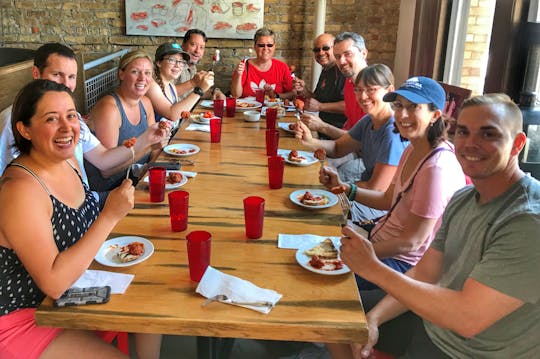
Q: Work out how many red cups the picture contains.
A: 11